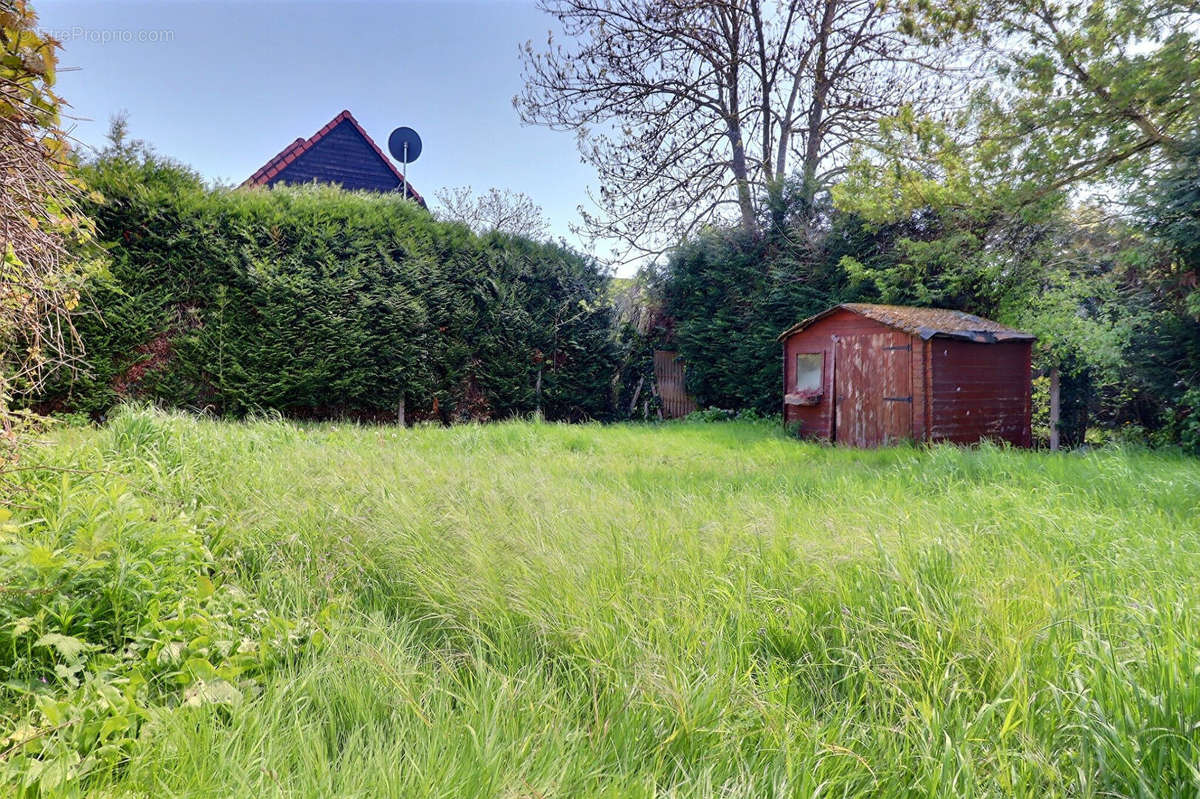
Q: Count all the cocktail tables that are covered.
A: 0